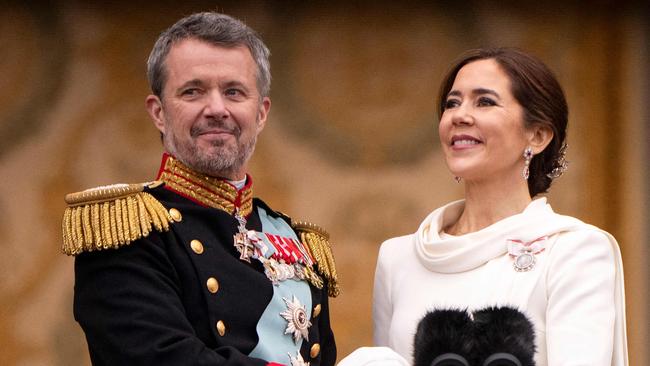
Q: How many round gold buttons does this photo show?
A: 6